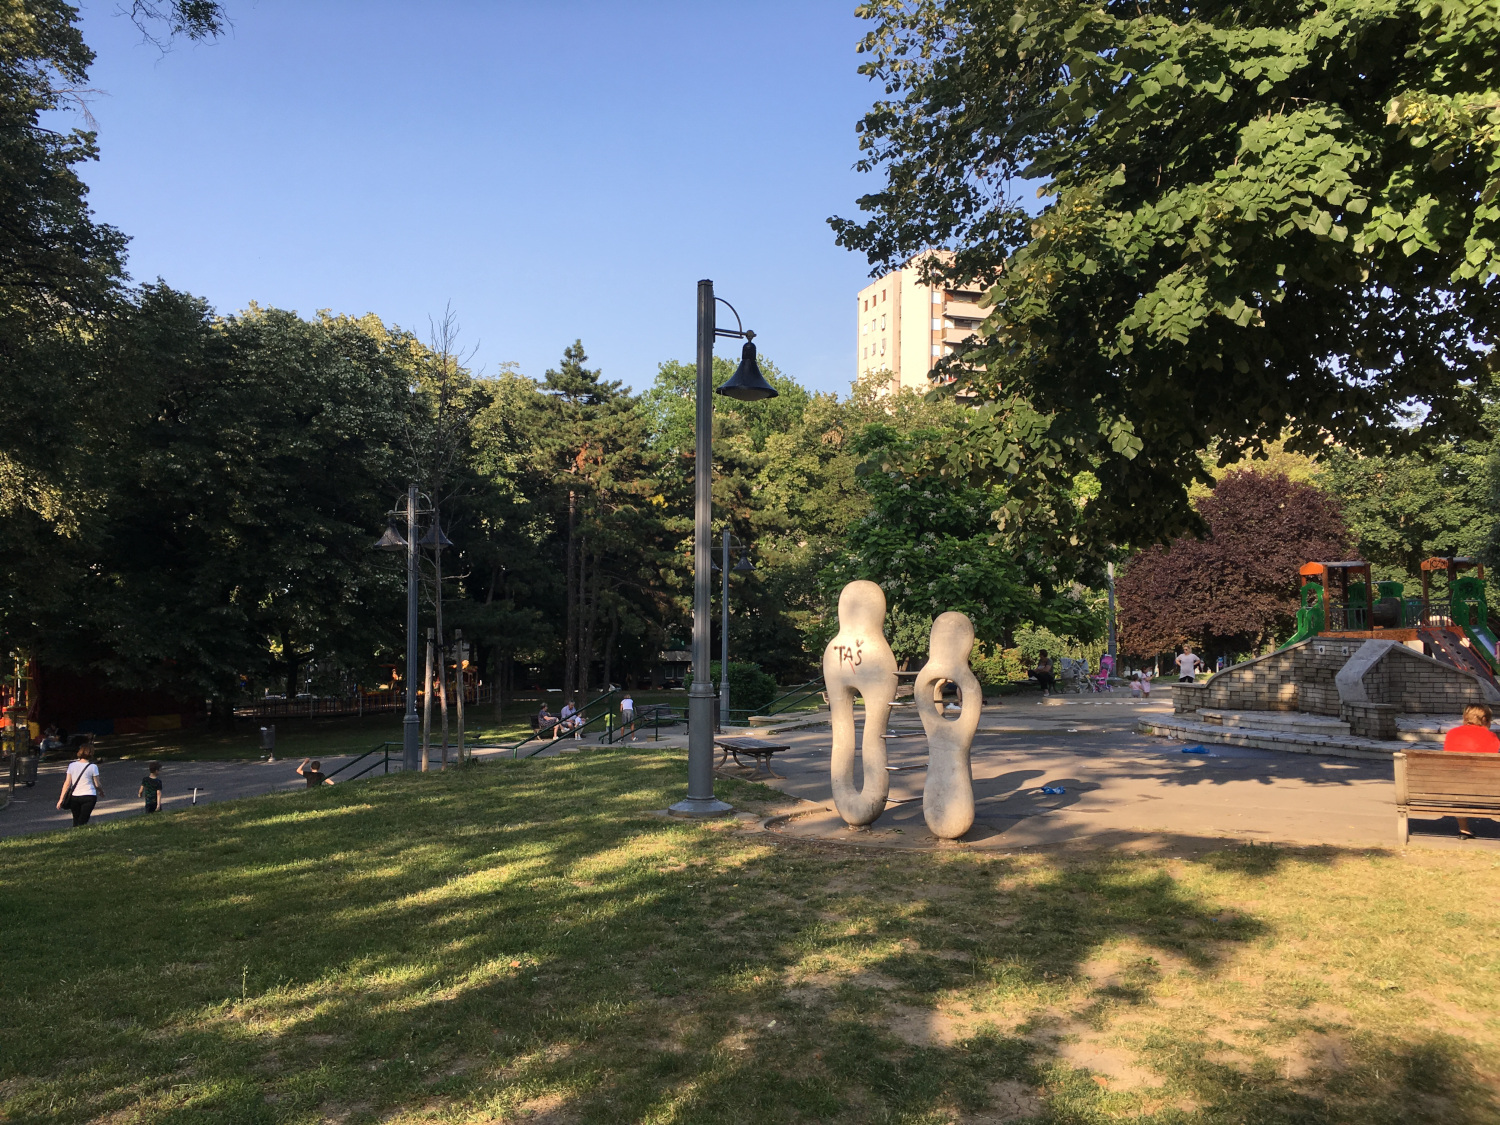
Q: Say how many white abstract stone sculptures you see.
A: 2